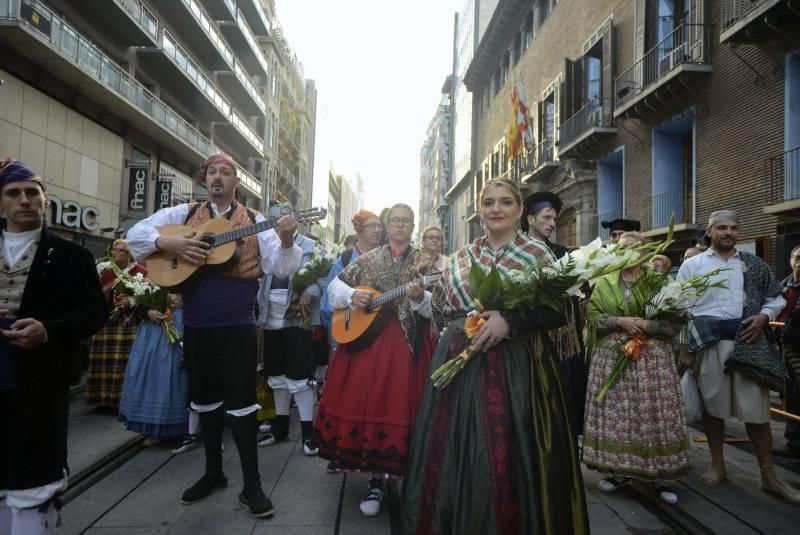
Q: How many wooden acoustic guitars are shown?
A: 2